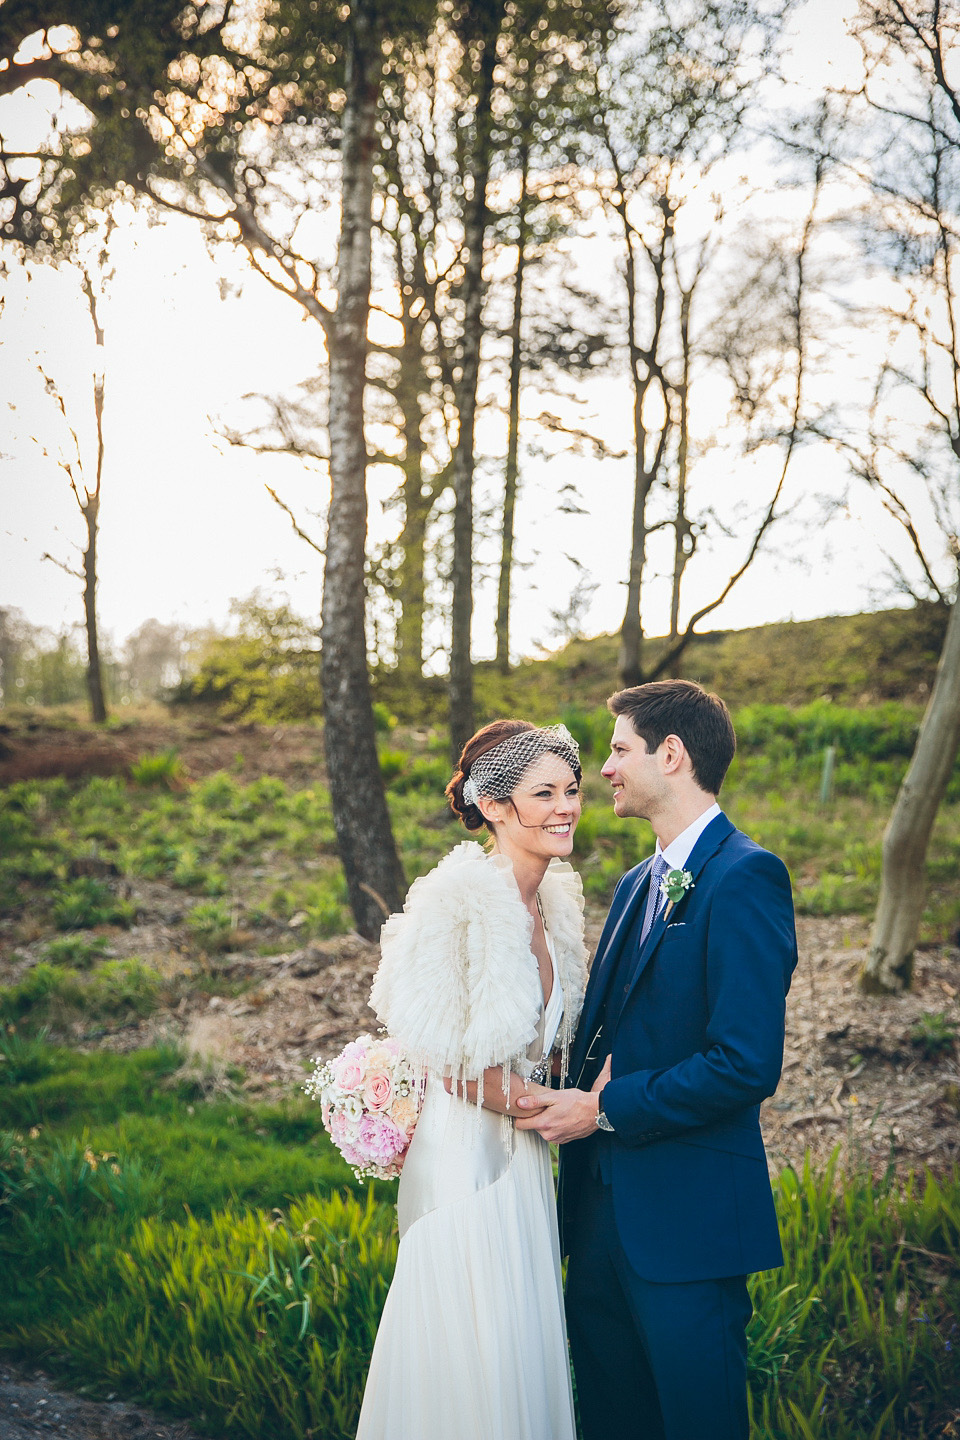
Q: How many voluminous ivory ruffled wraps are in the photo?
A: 1